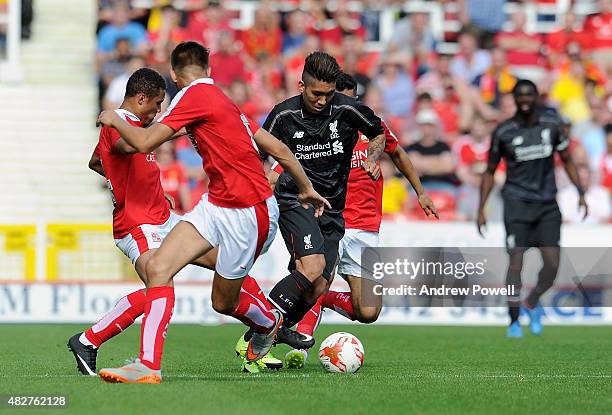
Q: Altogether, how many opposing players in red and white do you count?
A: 3